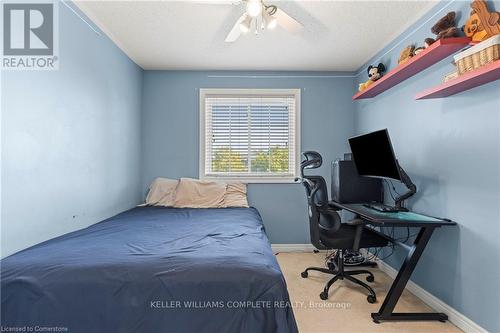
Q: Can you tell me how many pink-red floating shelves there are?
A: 2